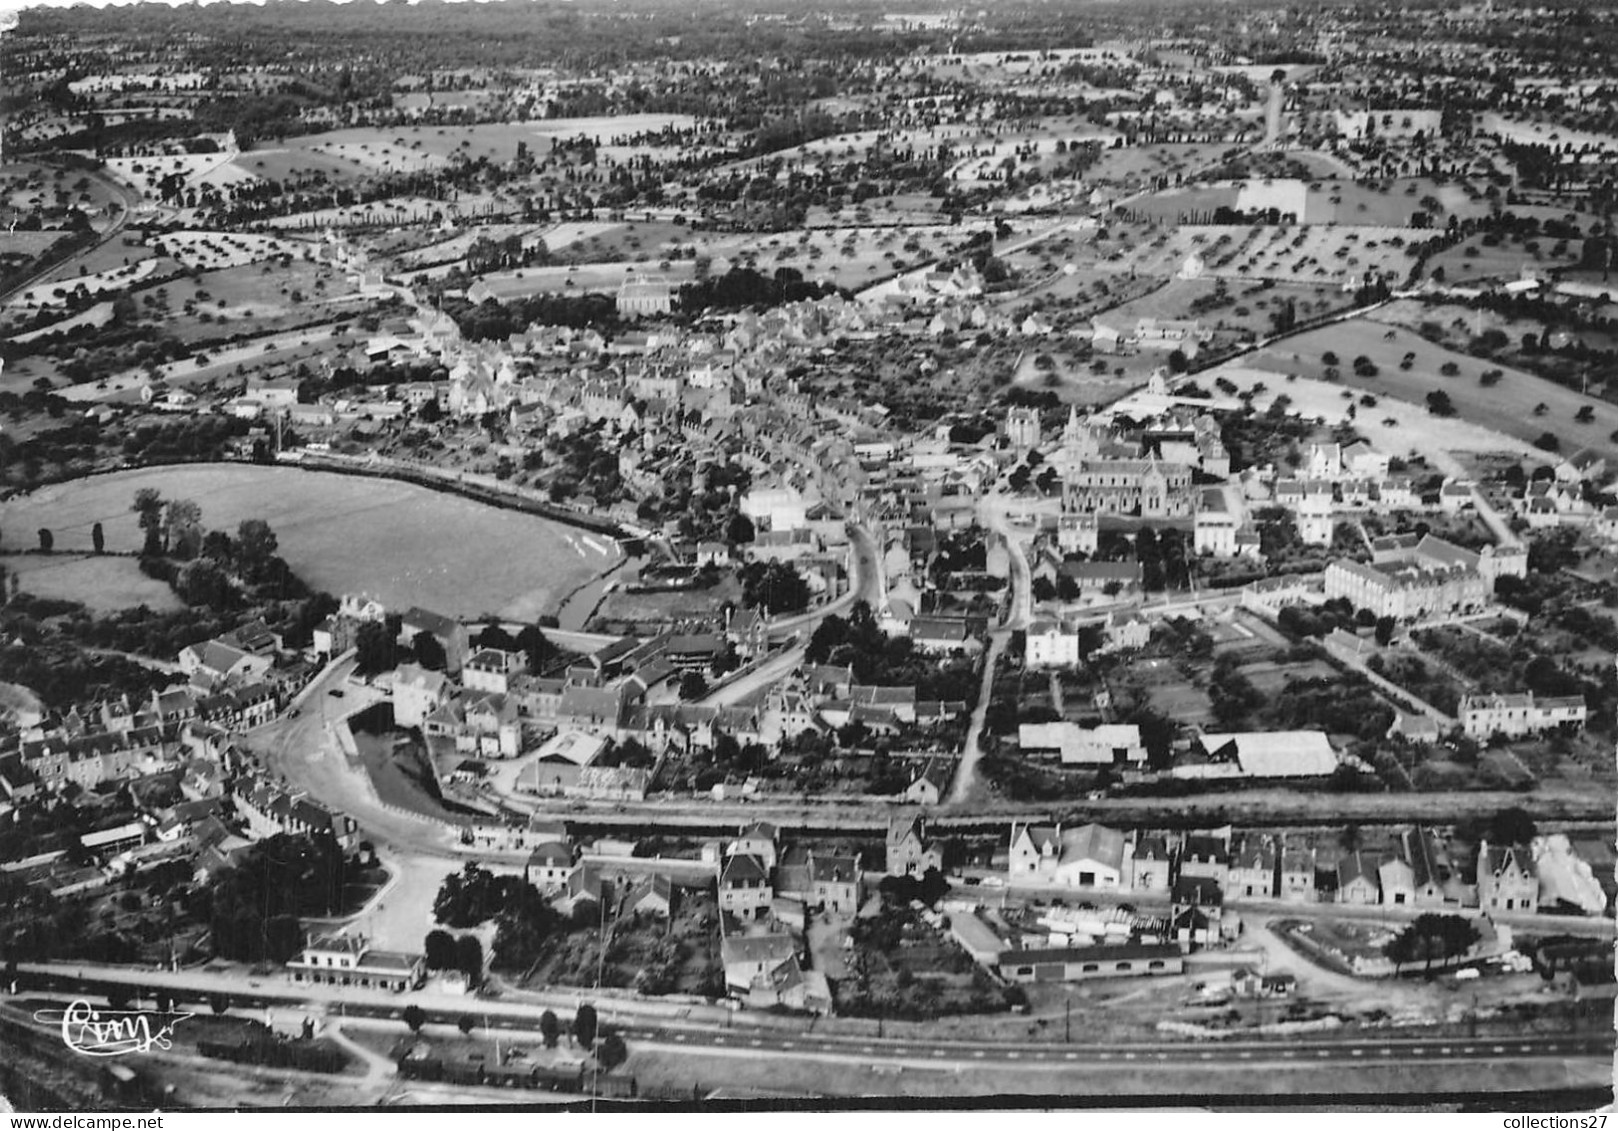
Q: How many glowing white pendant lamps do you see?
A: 0